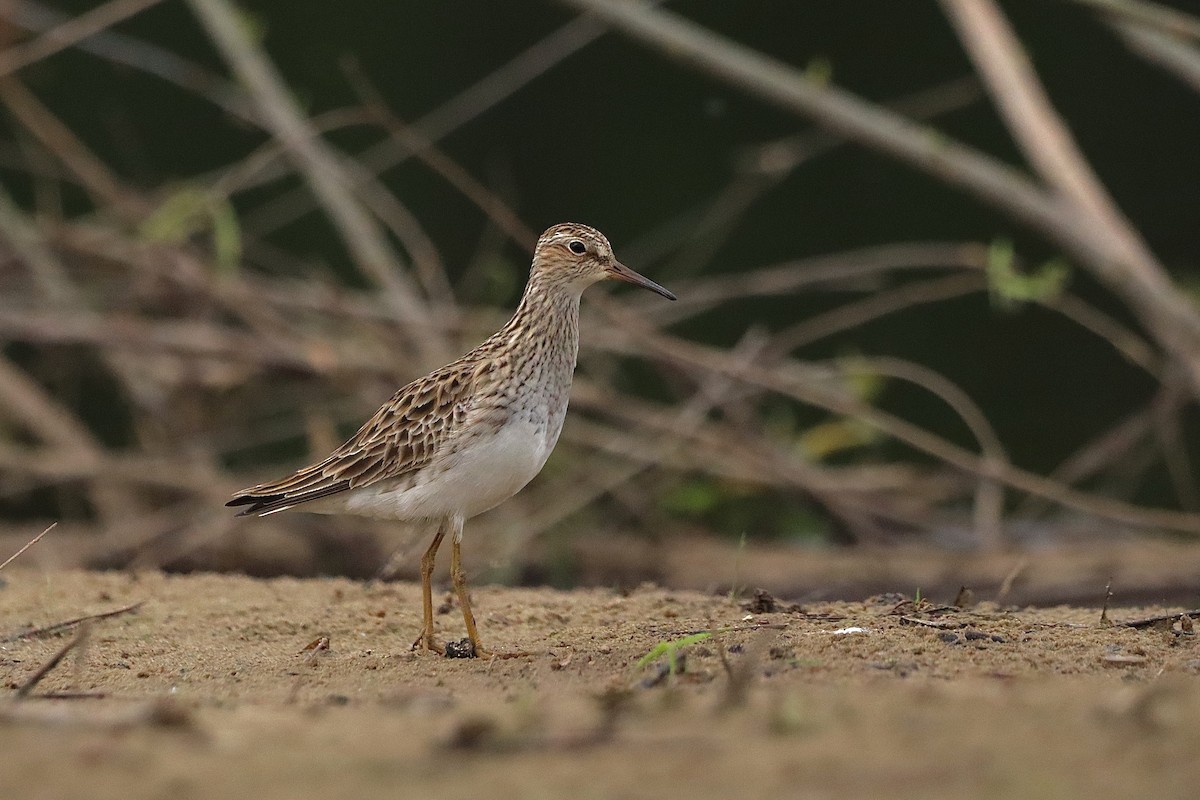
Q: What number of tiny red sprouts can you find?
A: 0